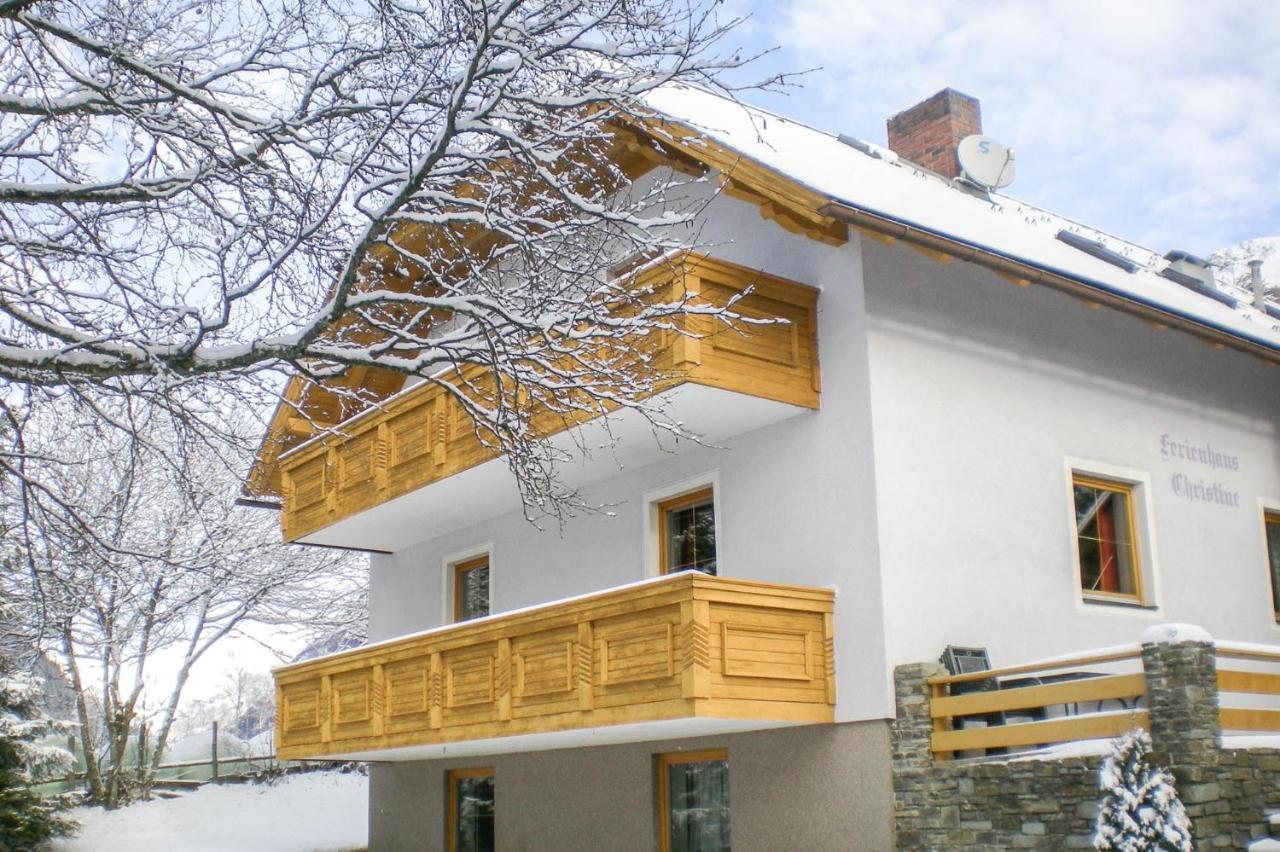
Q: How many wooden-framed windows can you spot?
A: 6